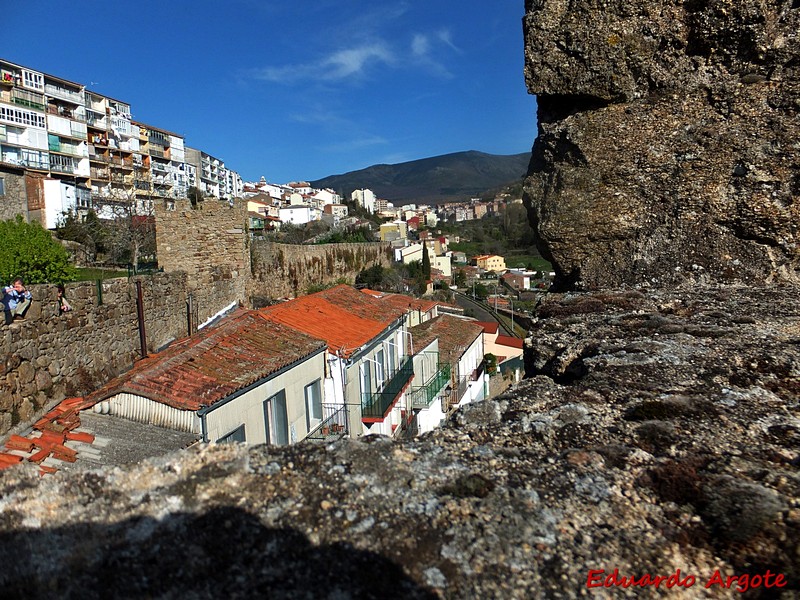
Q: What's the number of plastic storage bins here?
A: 0